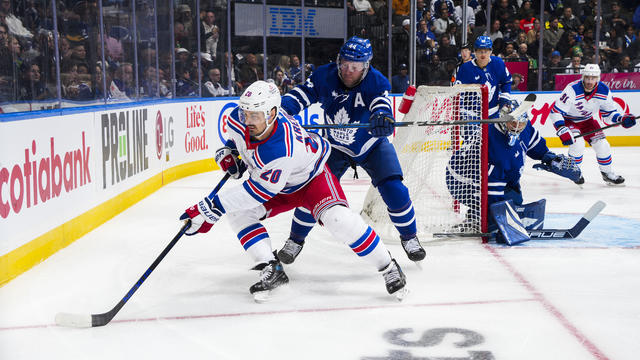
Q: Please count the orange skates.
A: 0